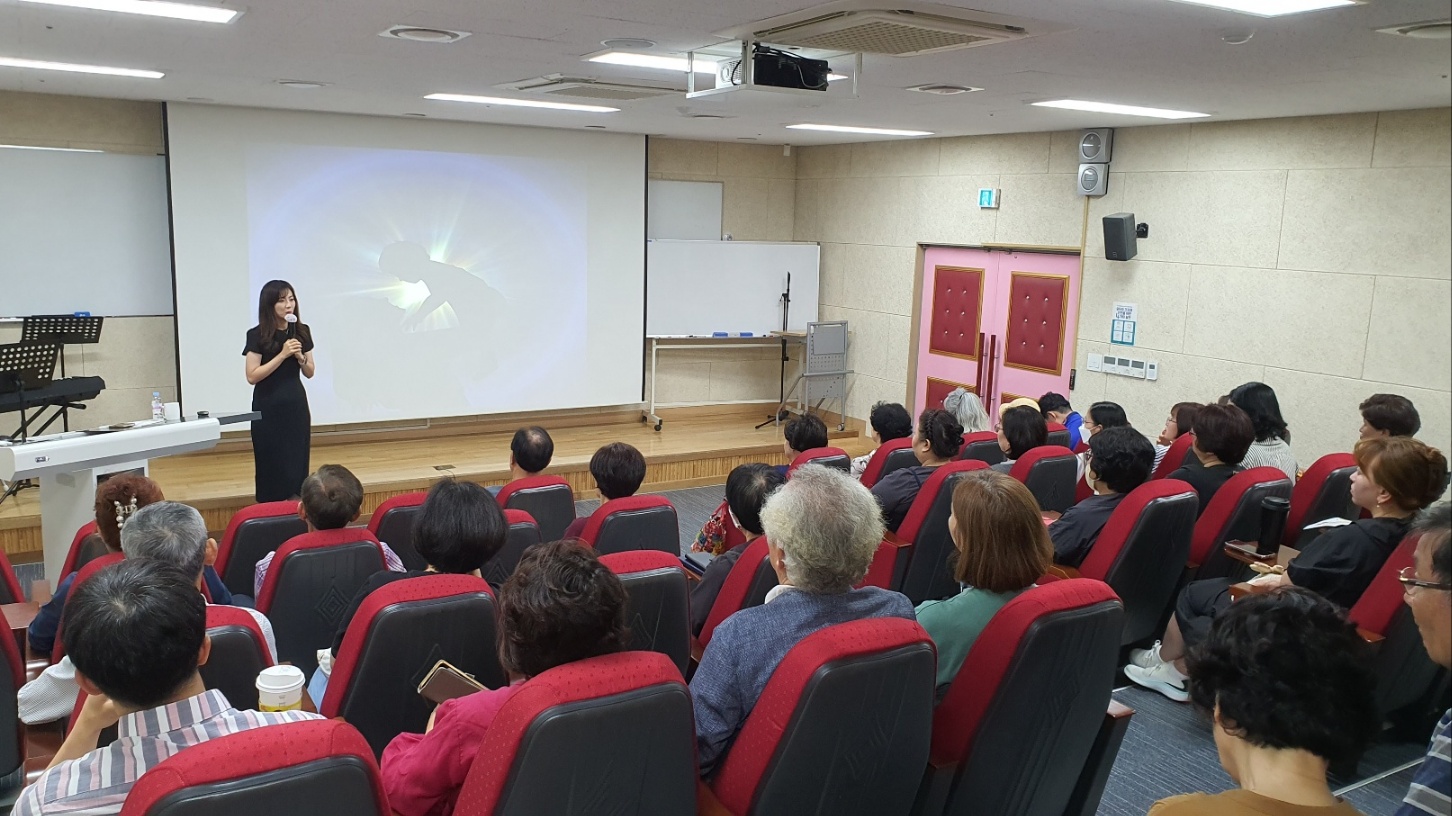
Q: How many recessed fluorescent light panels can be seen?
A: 7